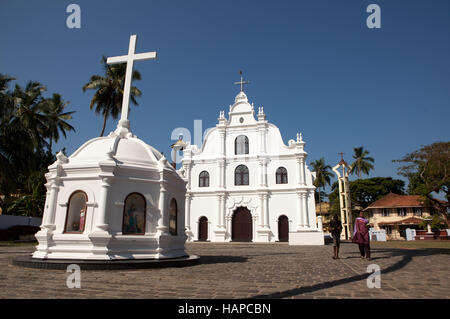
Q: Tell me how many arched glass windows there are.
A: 7